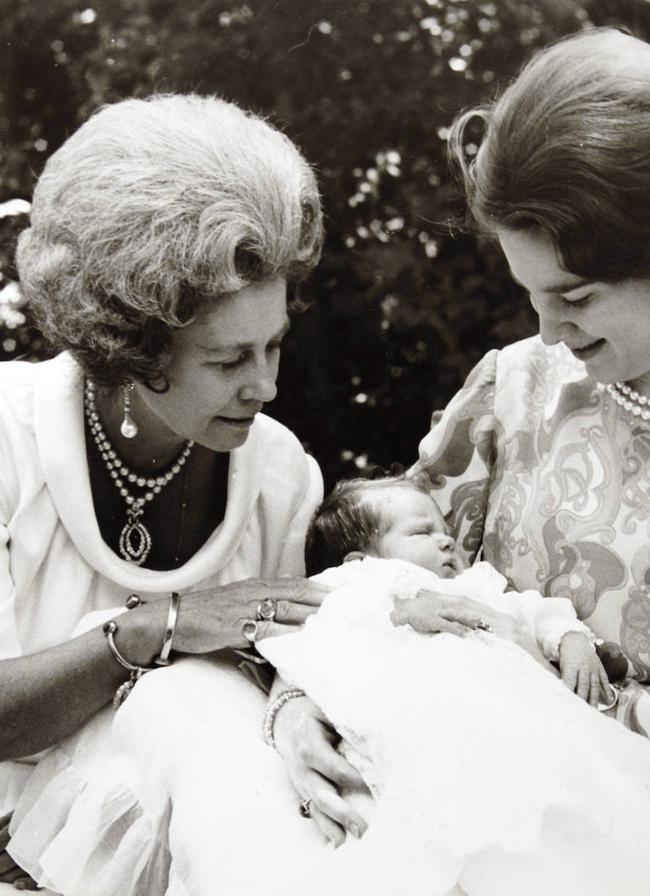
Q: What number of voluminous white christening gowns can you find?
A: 1